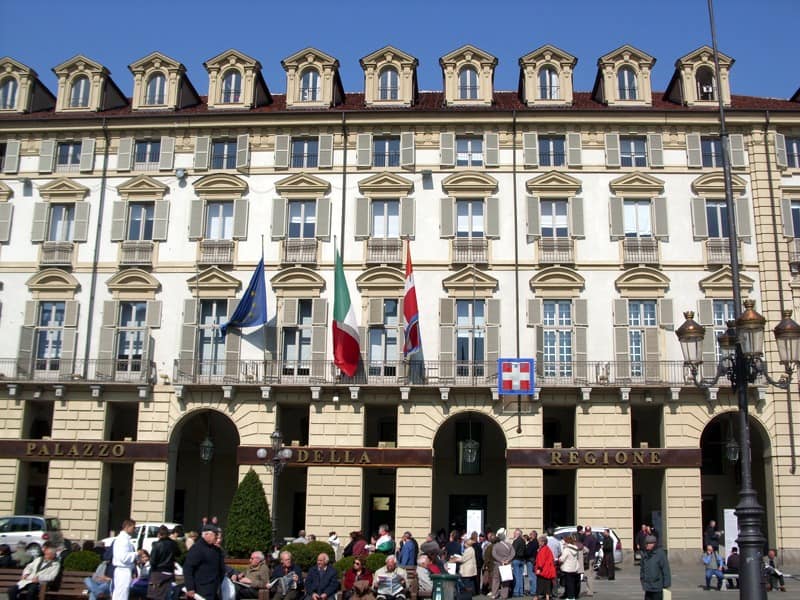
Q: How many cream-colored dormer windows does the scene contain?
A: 10